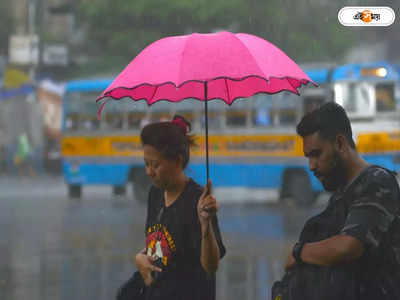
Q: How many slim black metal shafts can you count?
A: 1